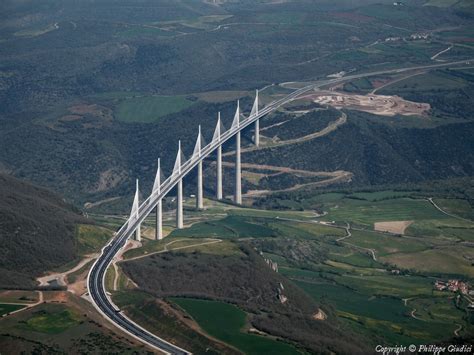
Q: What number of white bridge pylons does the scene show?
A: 7